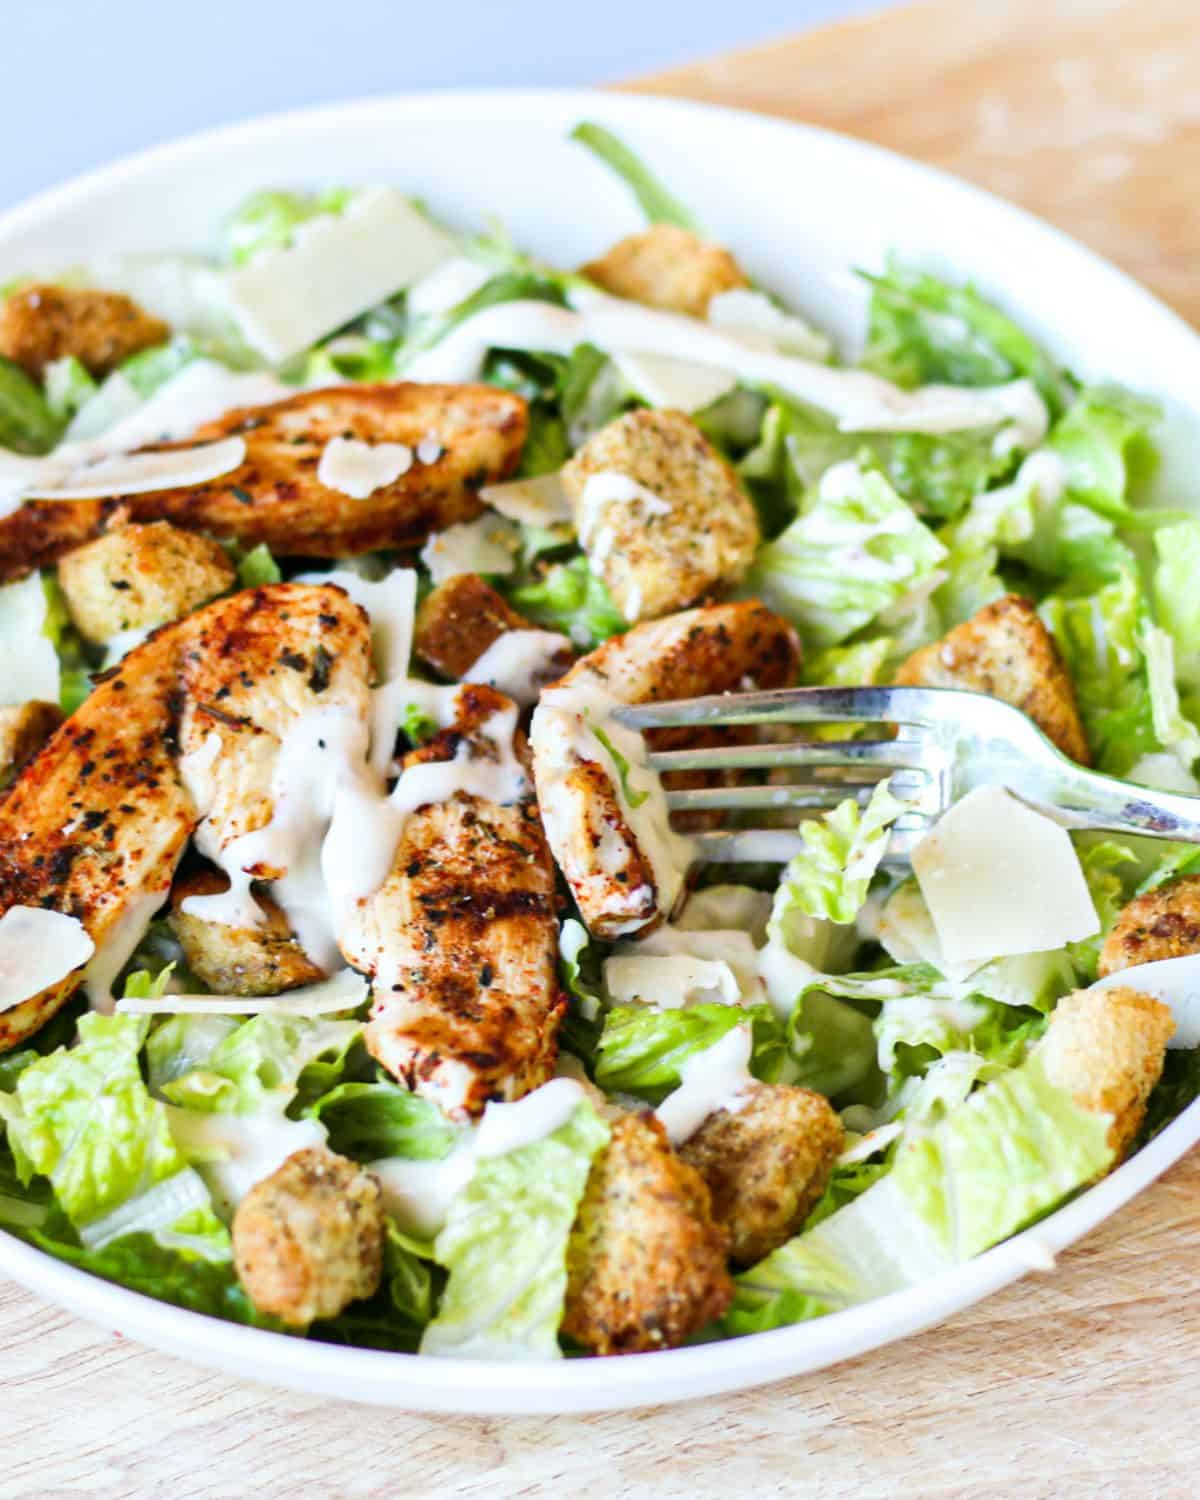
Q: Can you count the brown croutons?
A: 13